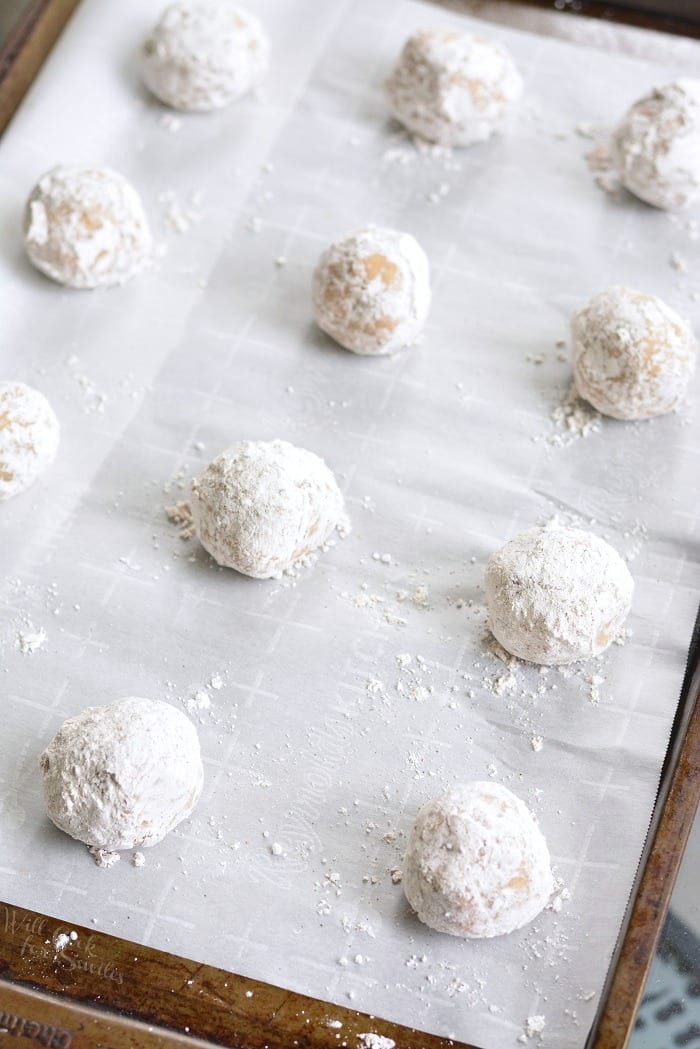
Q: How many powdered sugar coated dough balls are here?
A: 11